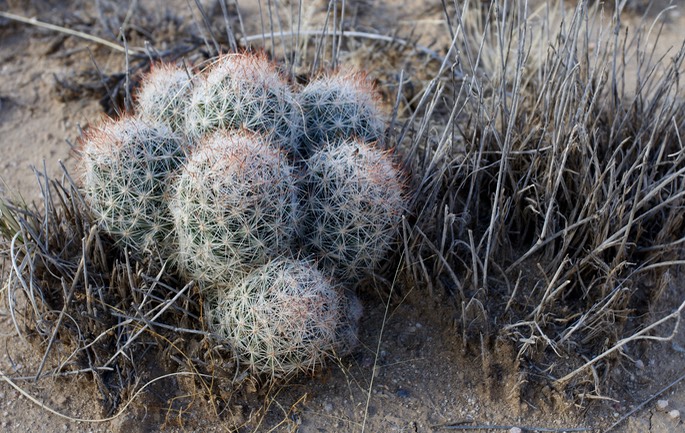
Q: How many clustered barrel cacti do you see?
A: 7